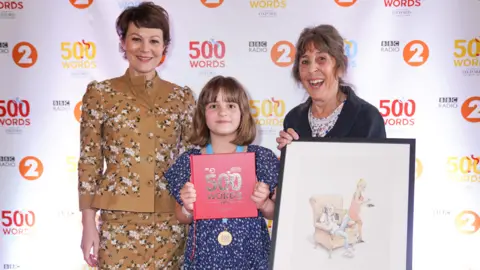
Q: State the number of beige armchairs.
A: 1